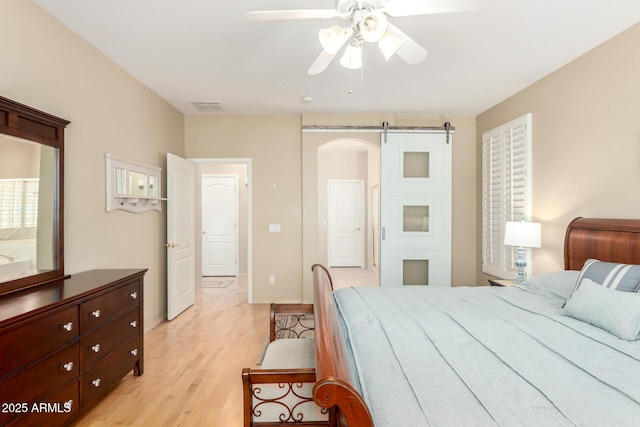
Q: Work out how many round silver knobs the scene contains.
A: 9